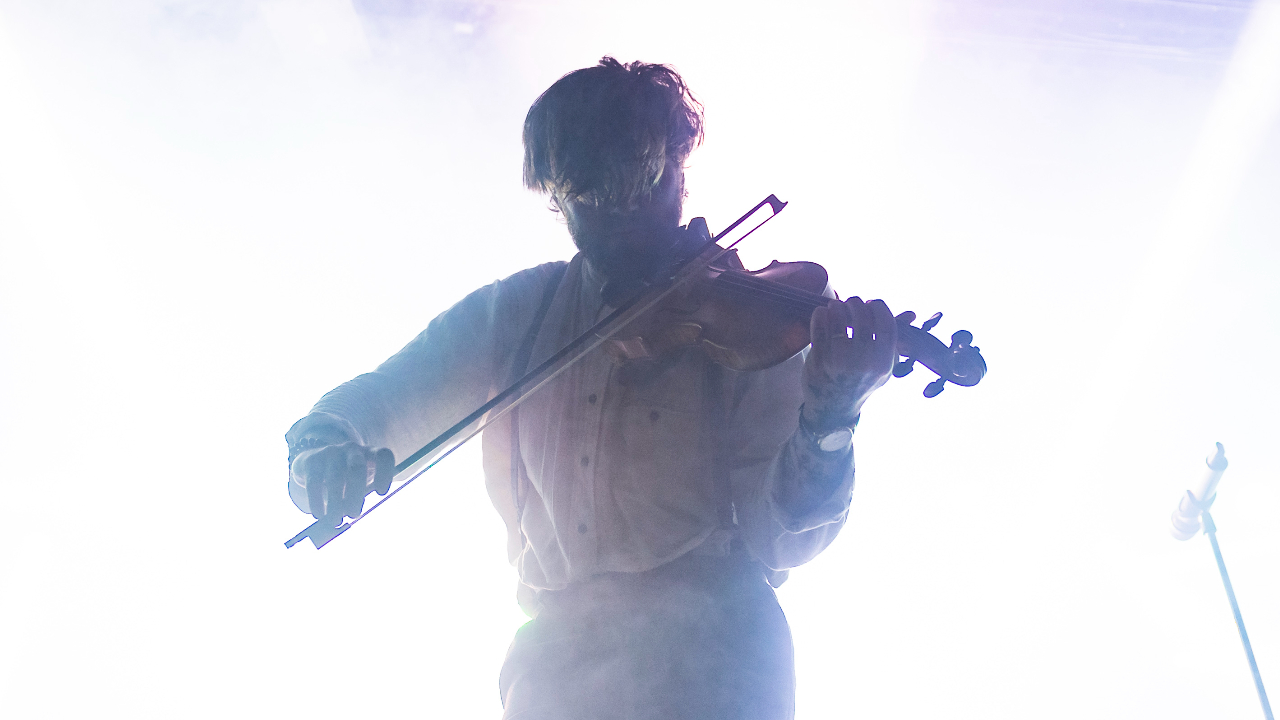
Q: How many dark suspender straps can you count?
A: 2